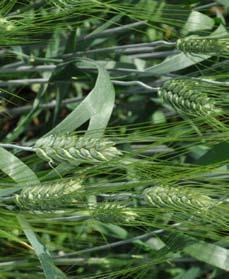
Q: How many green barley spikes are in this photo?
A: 6